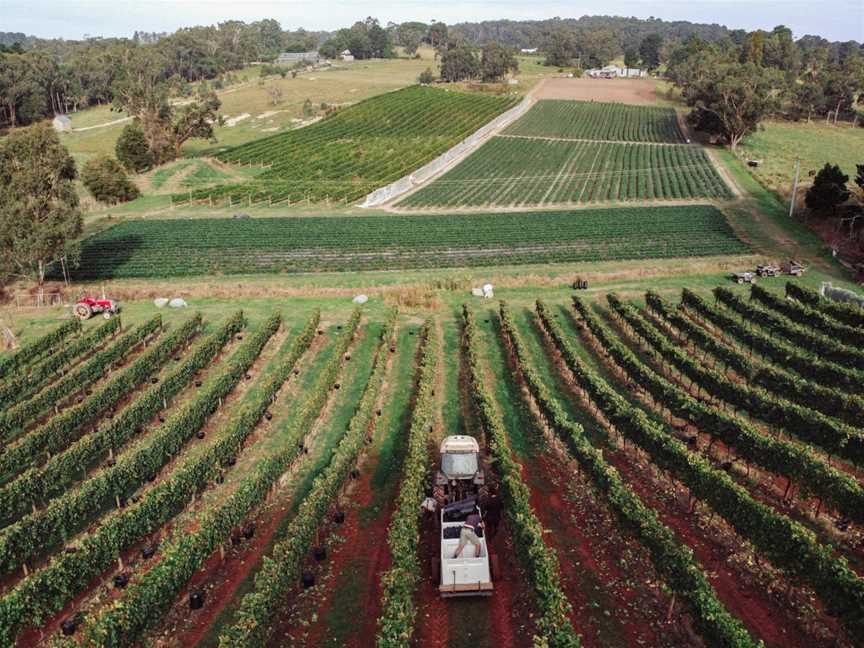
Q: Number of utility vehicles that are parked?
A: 3